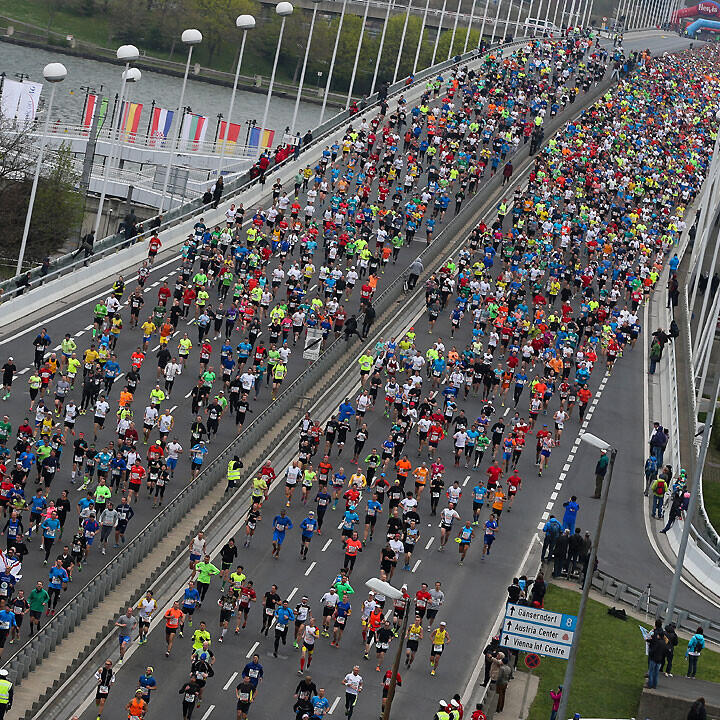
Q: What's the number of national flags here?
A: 6